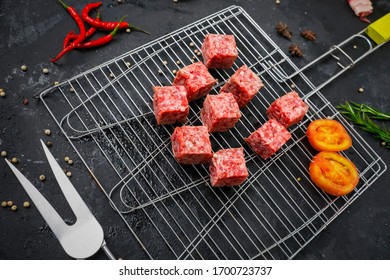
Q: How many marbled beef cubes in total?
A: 9